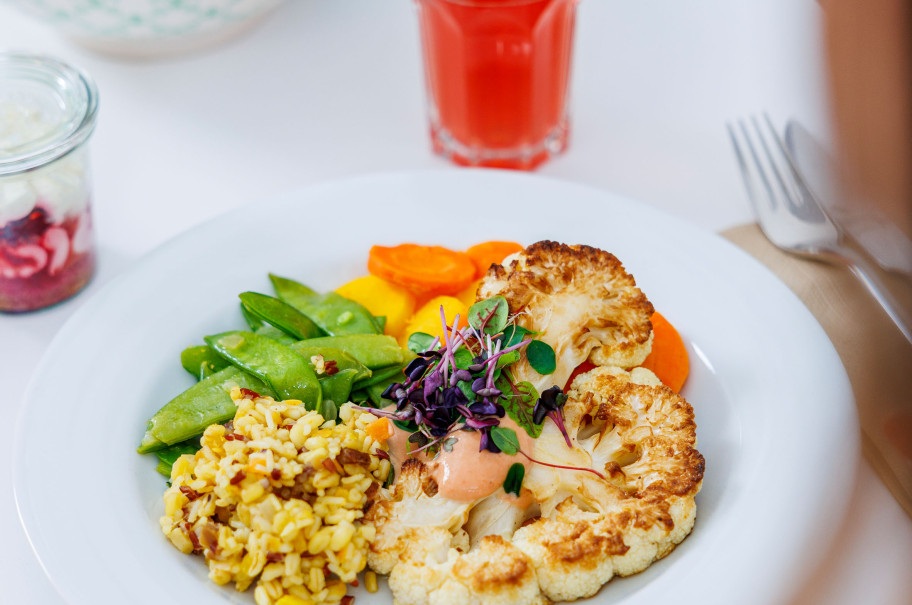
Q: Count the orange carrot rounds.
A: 3